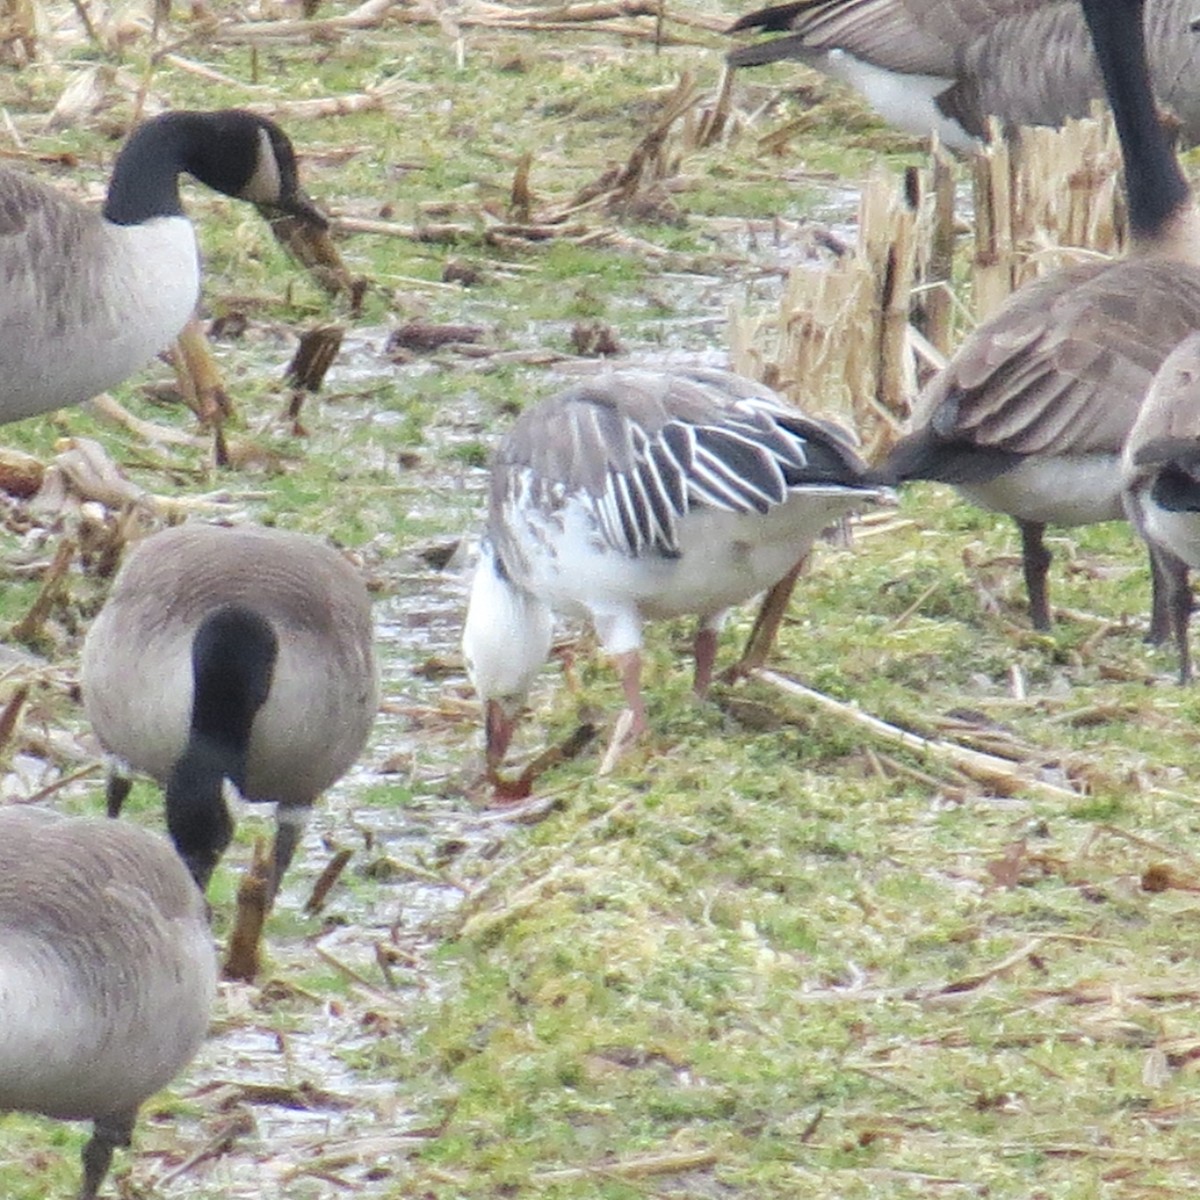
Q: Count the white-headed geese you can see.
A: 1